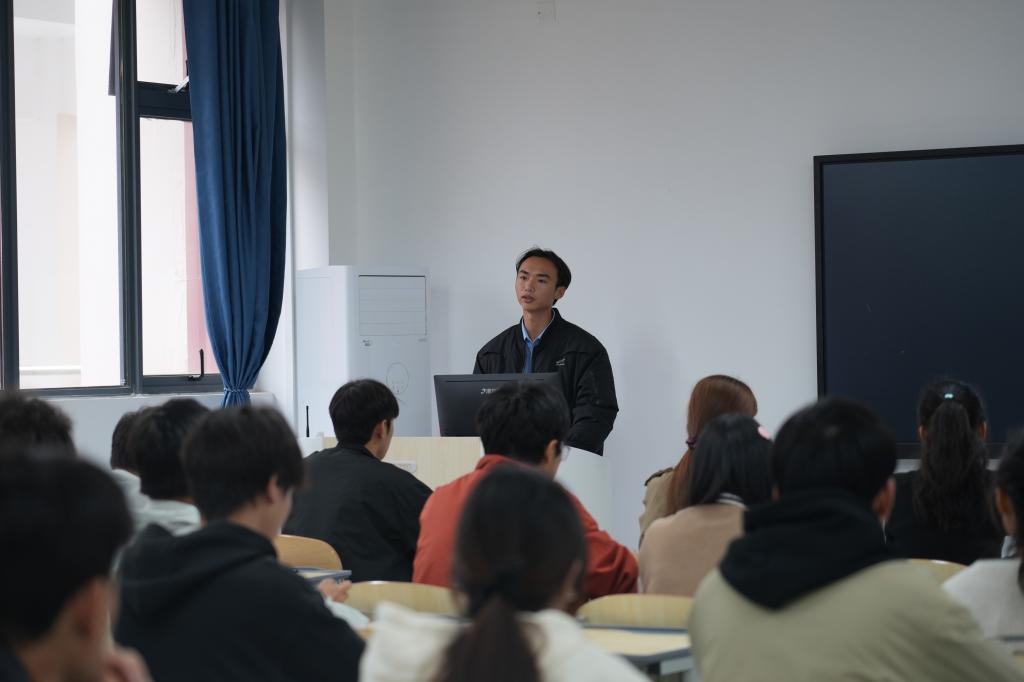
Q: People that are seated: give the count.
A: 13